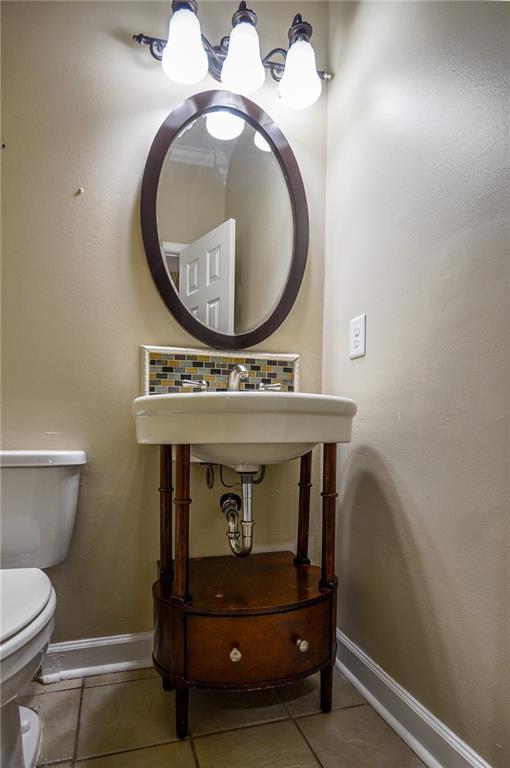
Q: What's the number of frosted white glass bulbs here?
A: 3